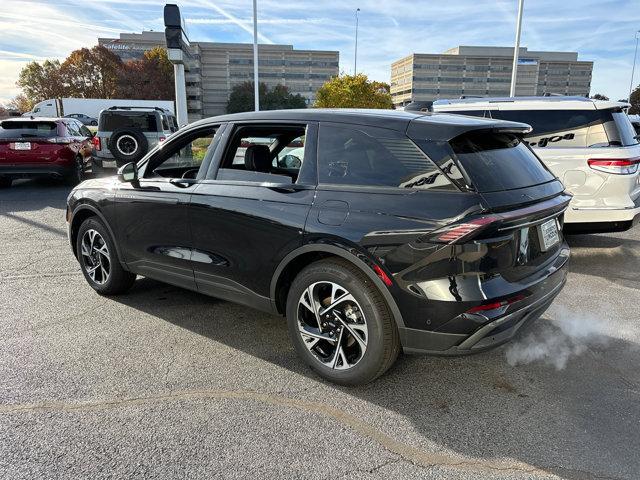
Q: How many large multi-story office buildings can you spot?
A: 2